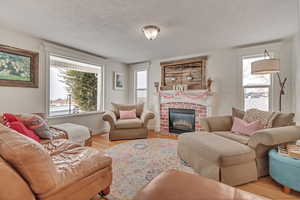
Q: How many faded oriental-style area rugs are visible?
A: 1